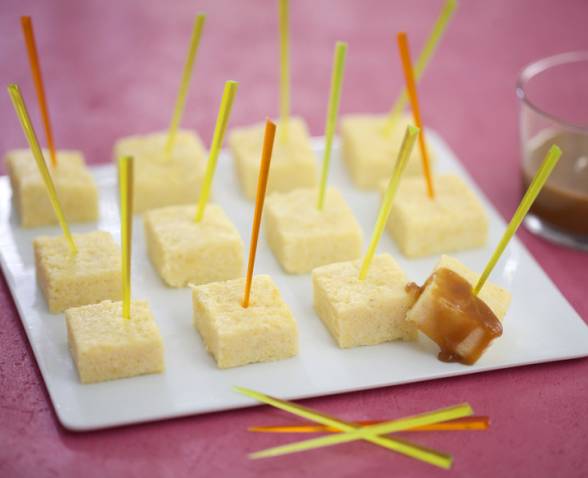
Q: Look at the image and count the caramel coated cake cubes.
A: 1